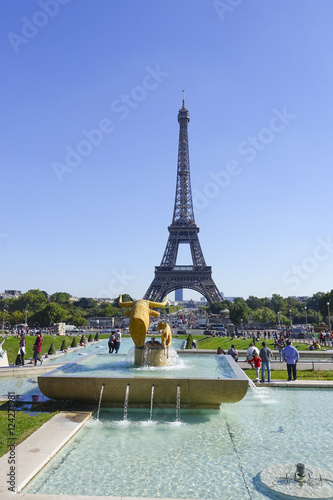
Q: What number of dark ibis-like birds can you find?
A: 0